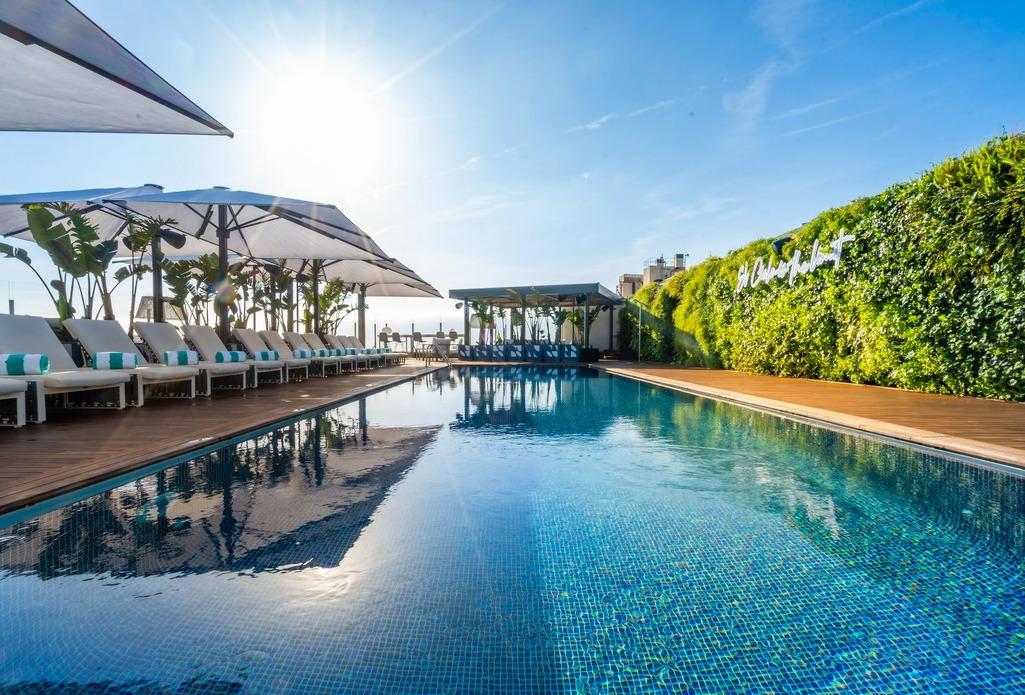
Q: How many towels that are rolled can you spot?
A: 12